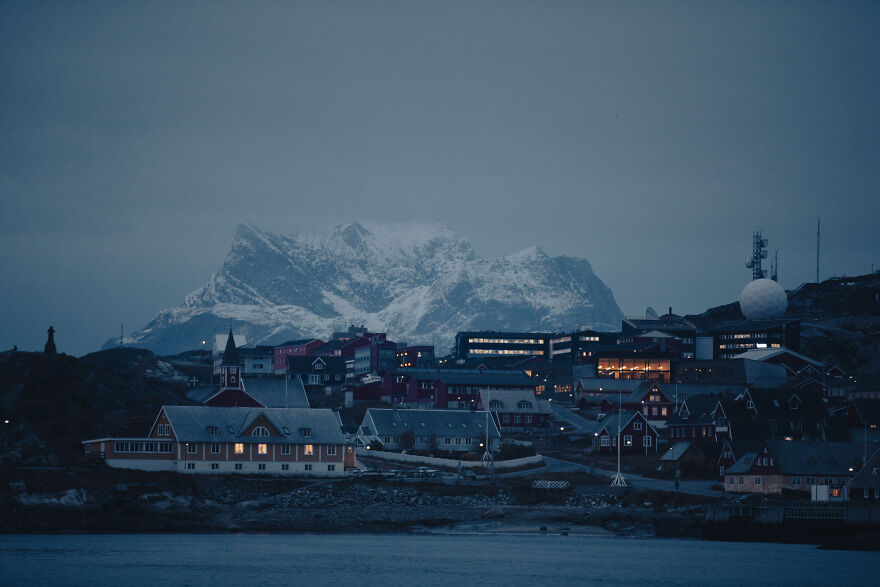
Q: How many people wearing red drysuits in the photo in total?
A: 0